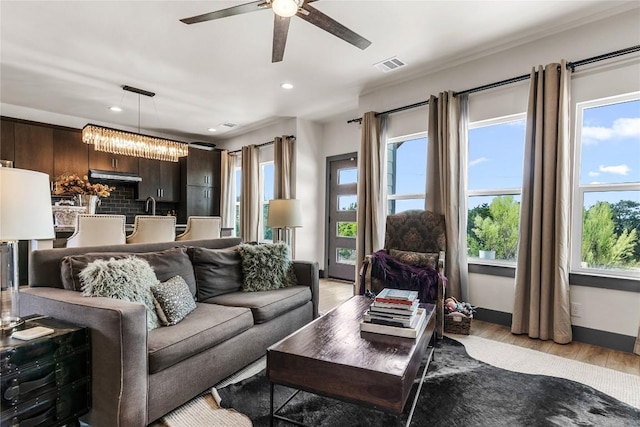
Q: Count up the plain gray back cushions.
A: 2